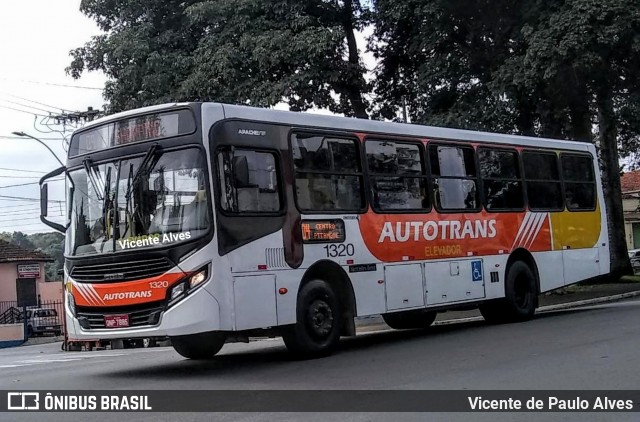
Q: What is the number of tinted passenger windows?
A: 6